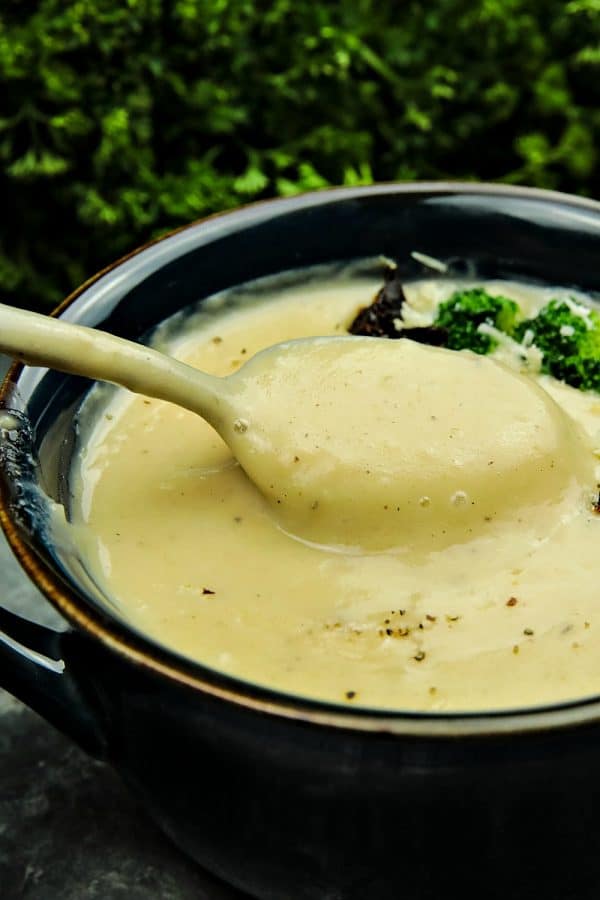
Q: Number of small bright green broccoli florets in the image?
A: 2